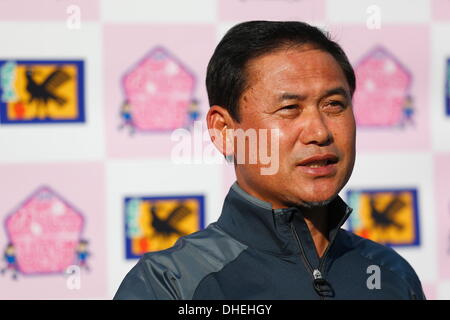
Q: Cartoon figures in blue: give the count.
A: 5